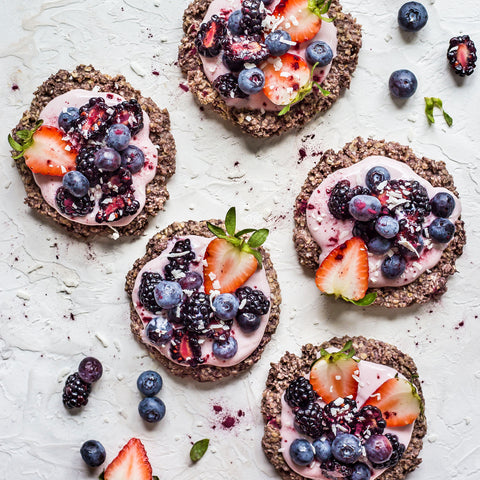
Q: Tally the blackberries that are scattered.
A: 2